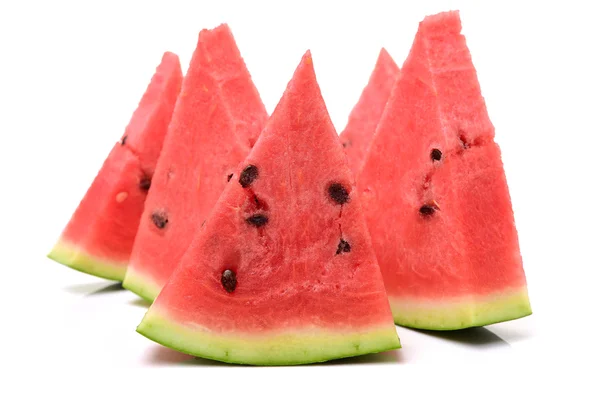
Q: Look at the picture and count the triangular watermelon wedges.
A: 5